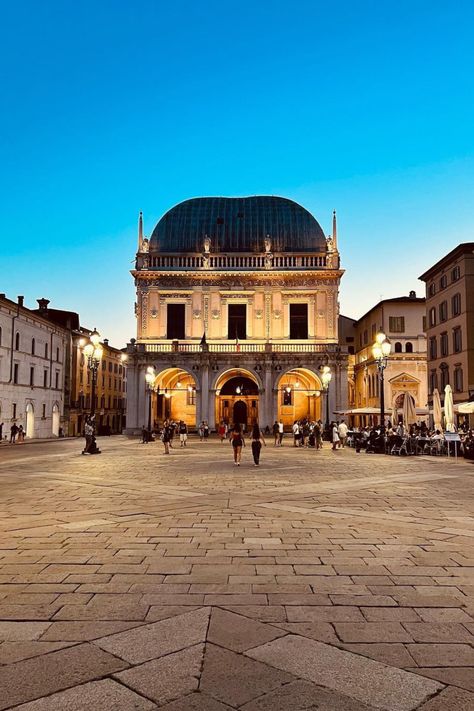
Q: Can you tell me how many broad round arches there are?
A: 3